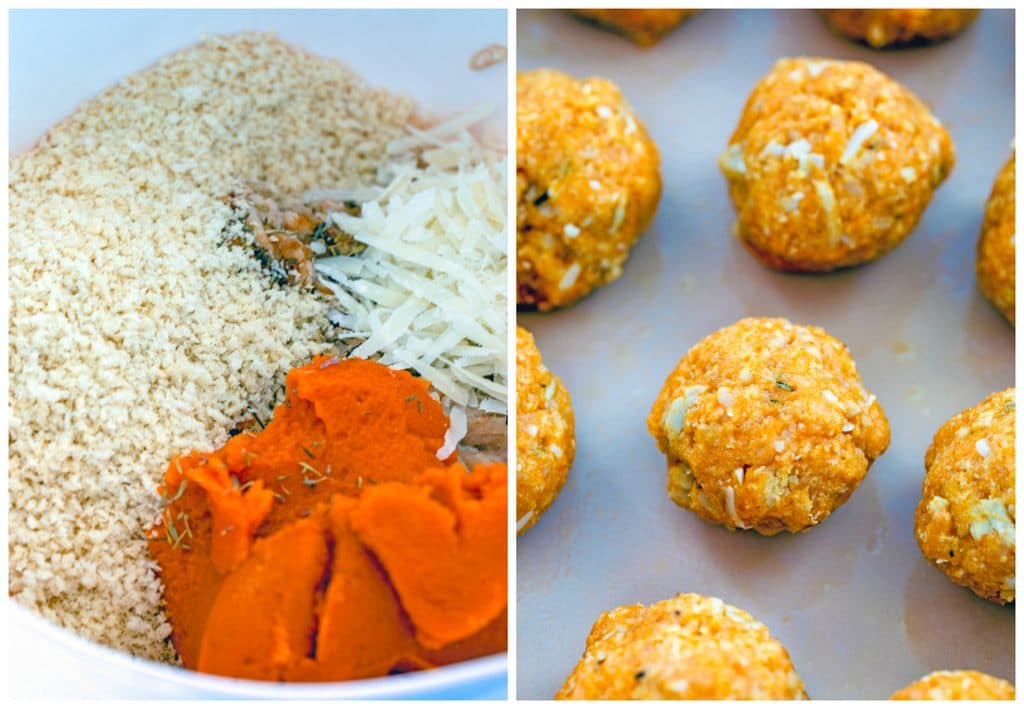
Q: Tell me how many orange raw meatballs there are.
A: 10